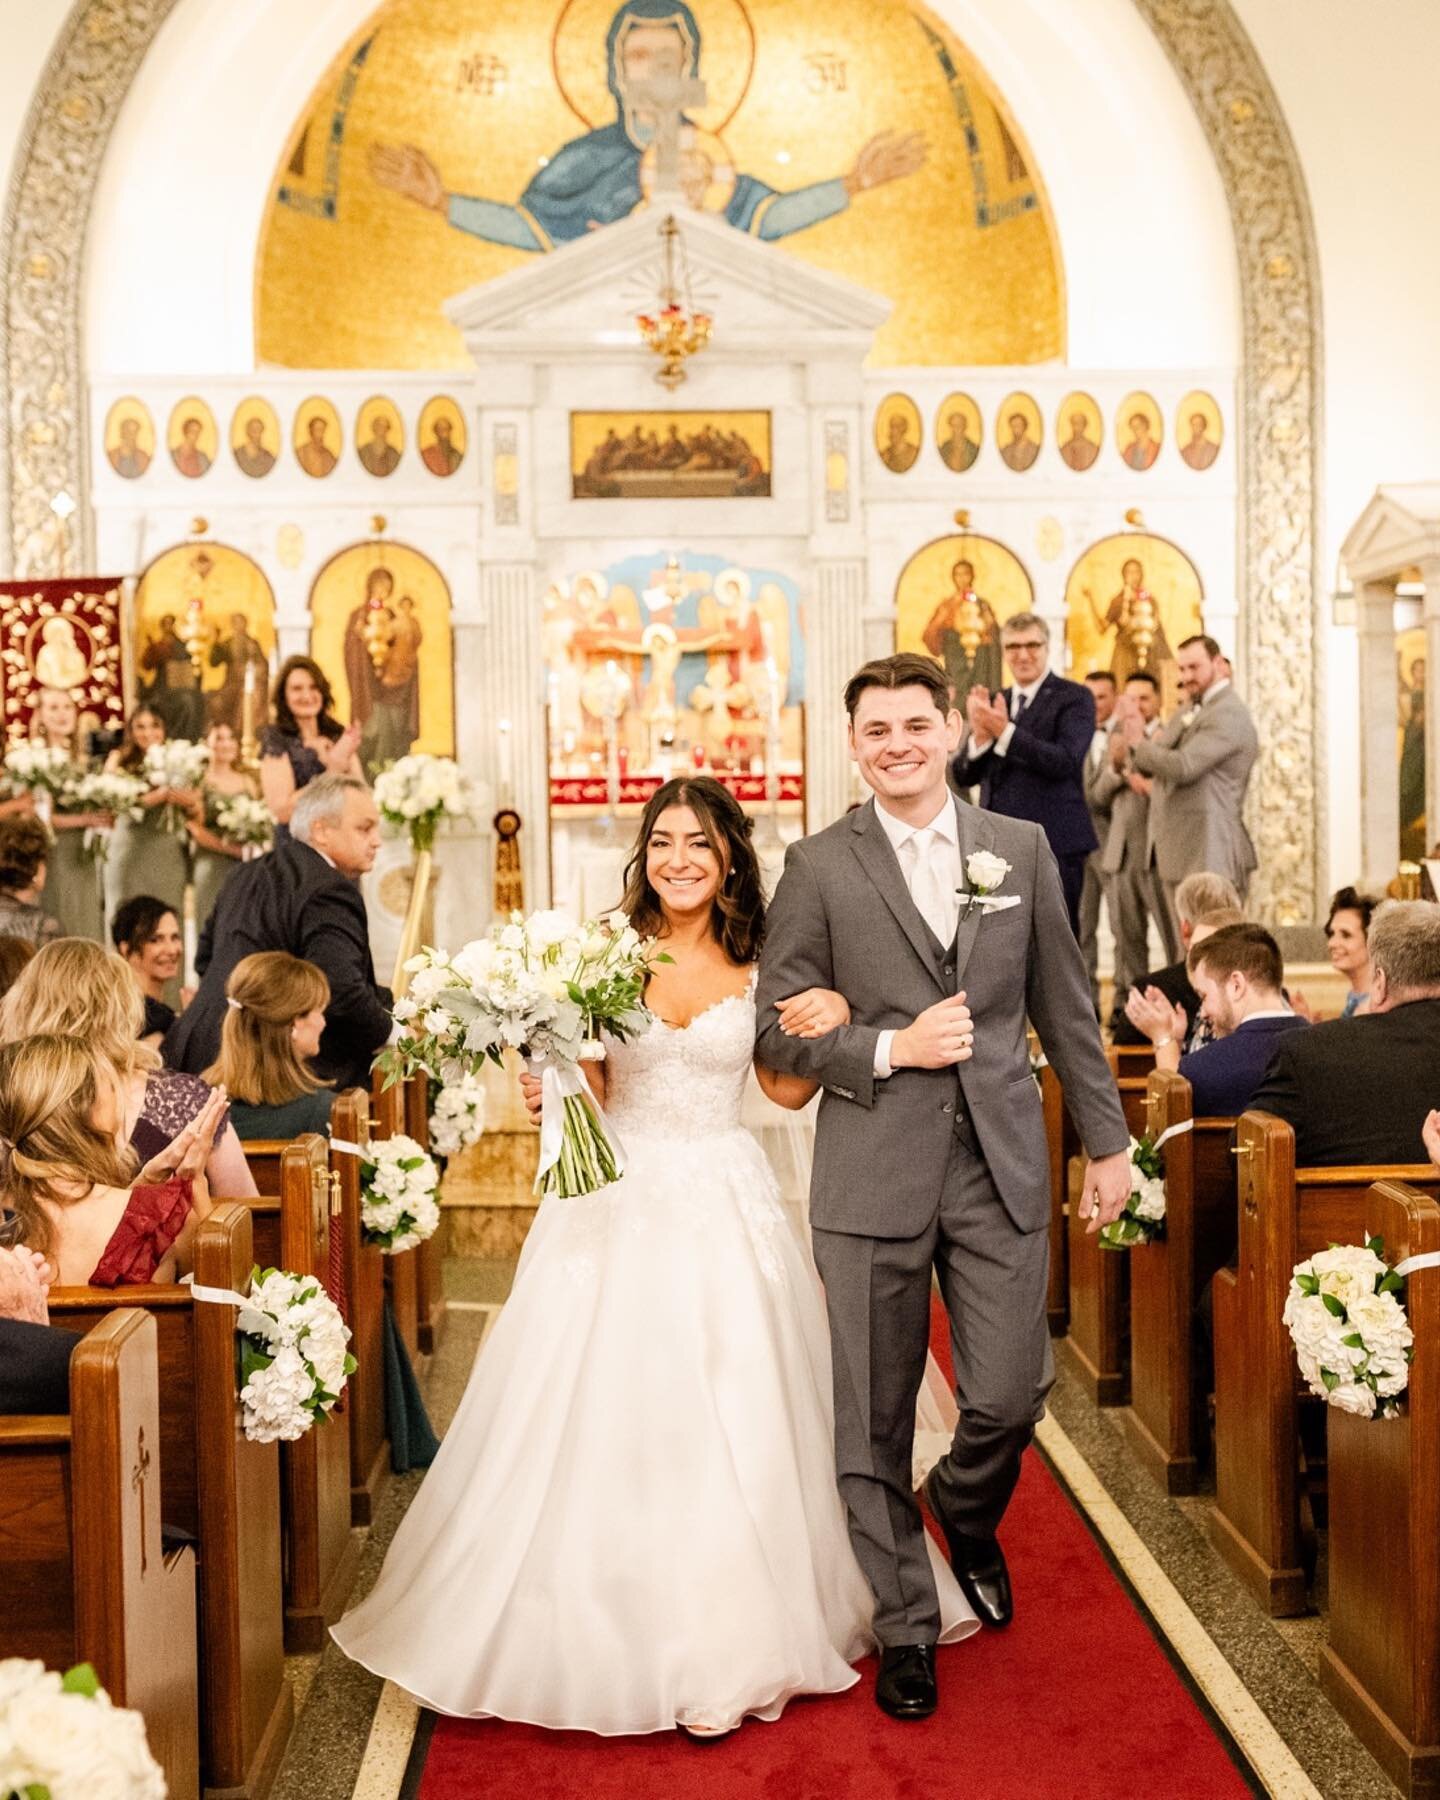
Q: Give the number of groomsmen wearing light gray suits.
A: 3